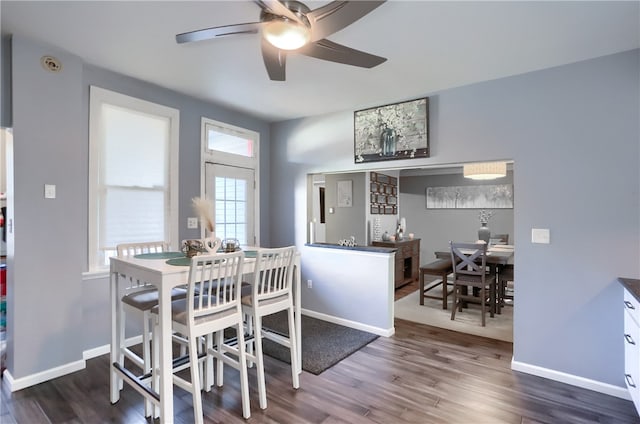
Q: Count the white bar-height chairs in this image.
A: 4